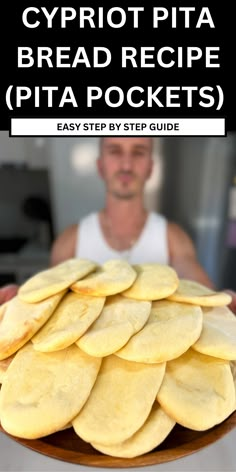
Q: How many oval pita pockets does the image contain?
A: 13